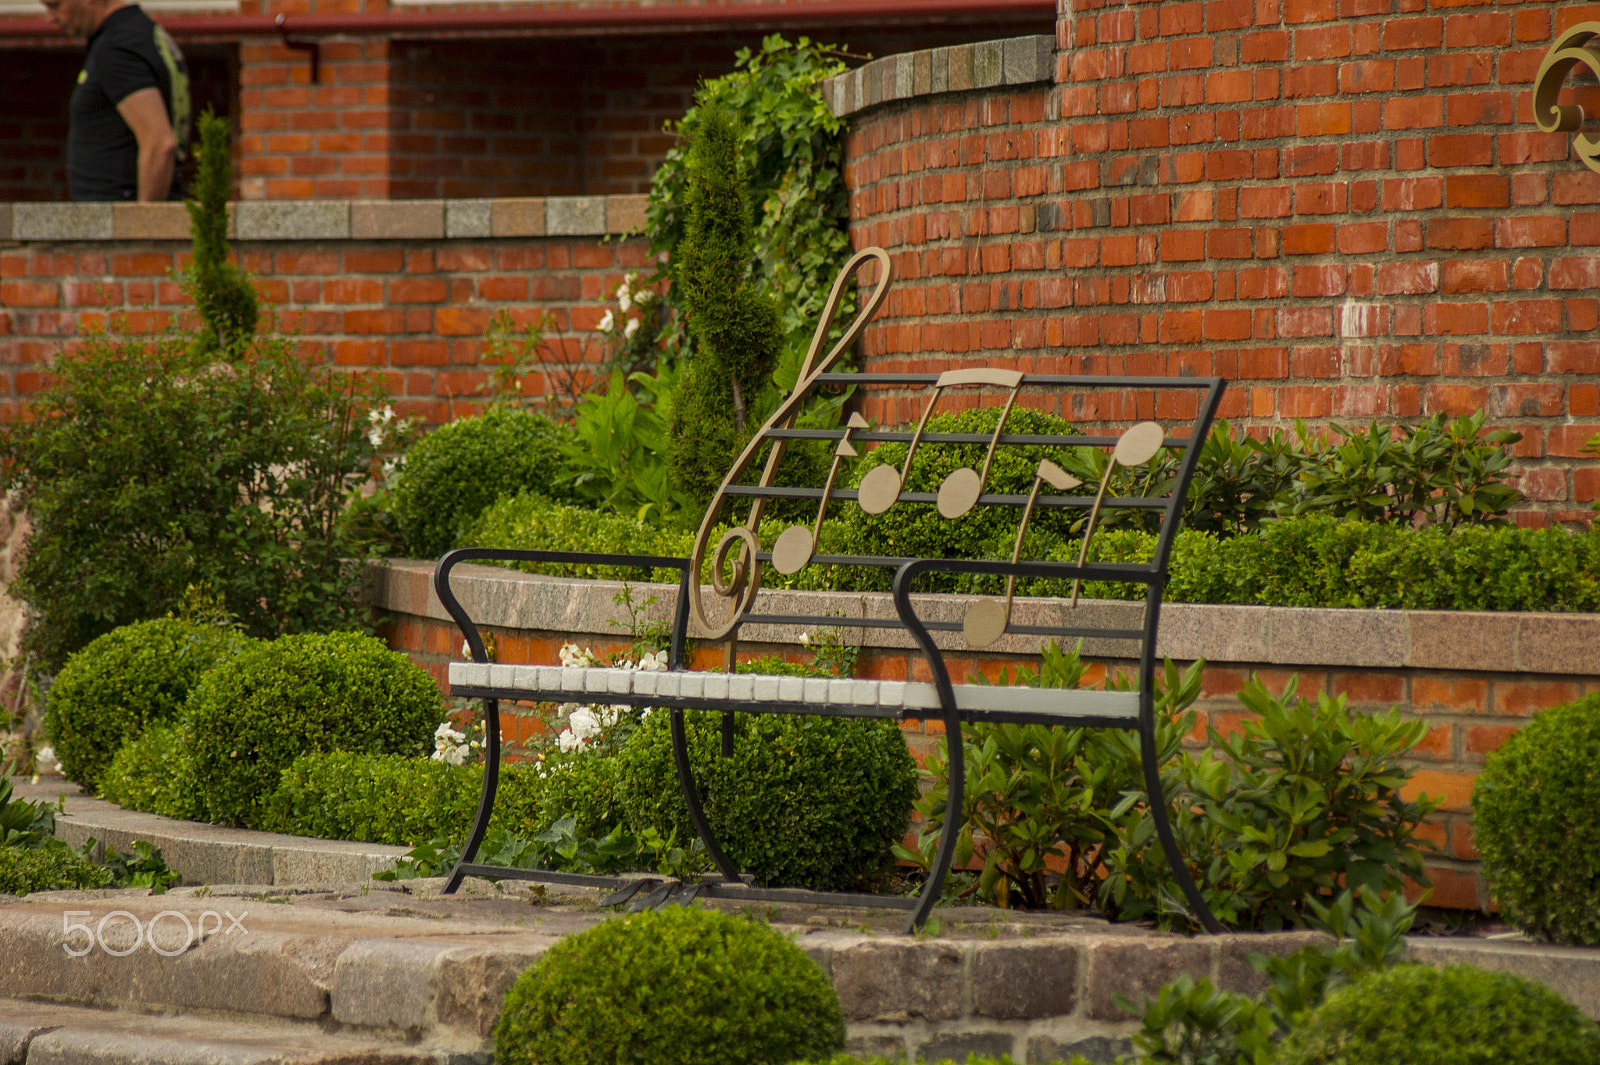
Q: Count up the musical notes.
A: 5